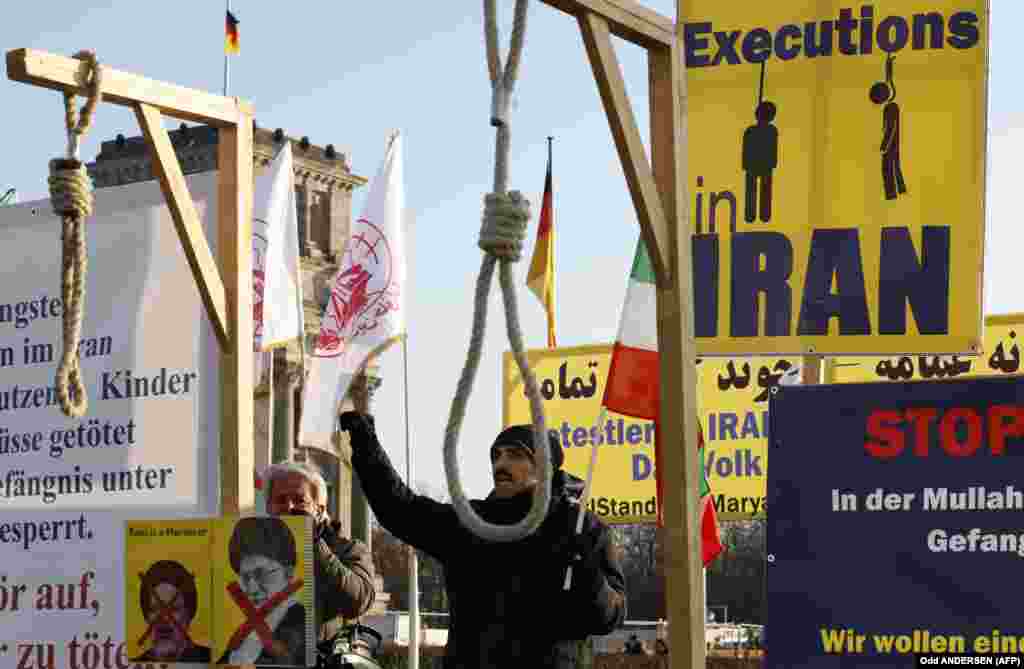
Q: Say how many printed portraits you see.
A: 2